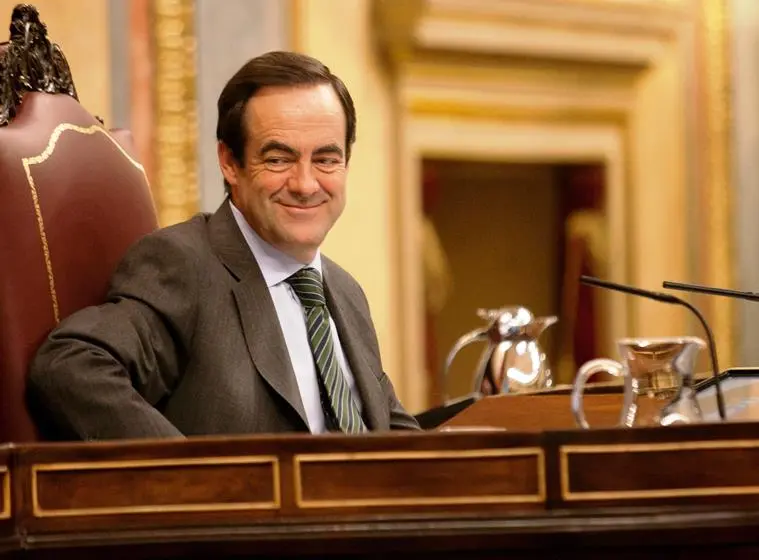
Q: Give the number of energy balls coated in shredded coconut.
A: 0